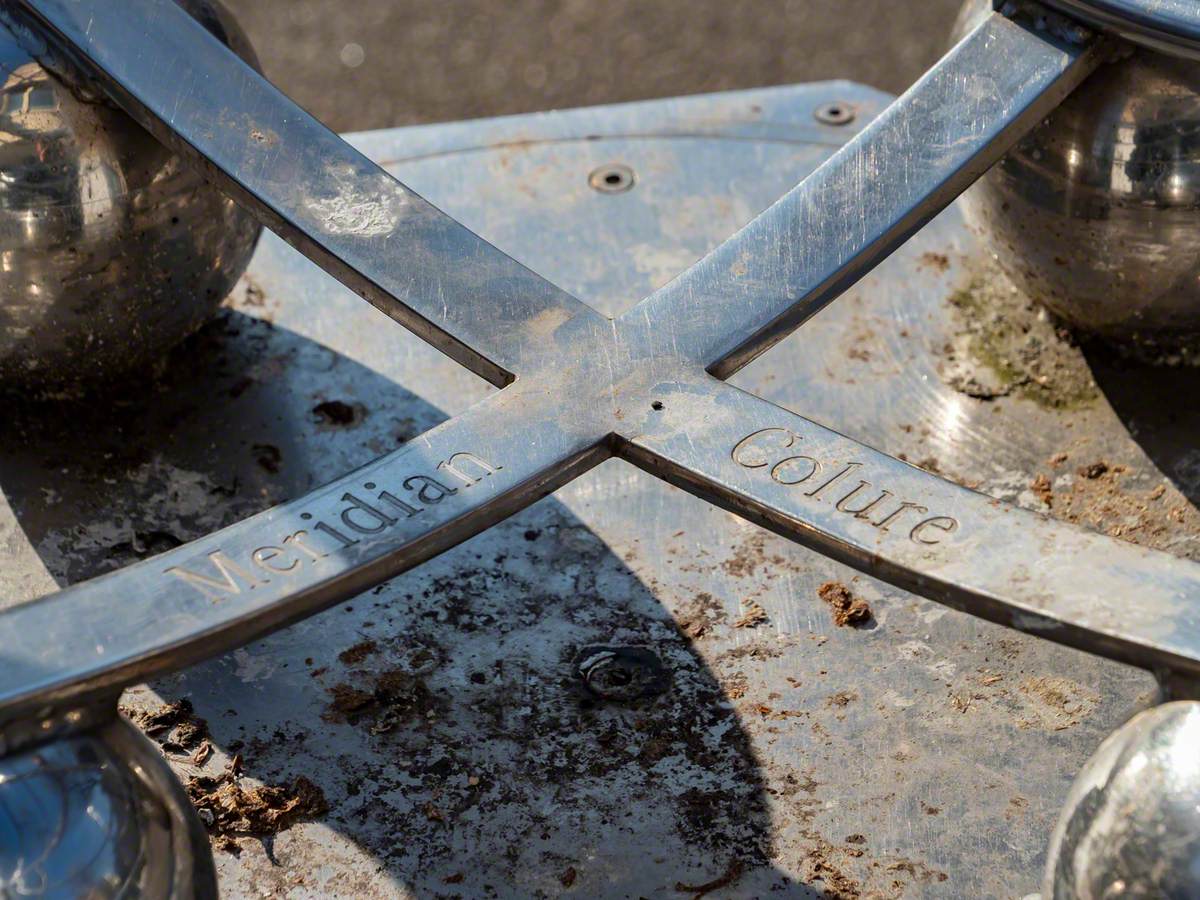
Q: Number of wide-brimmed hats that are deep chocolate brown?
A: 0